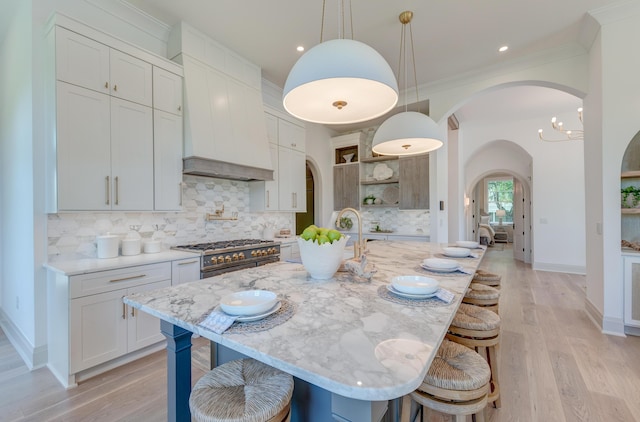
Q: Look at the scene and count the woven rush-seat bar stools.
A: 5